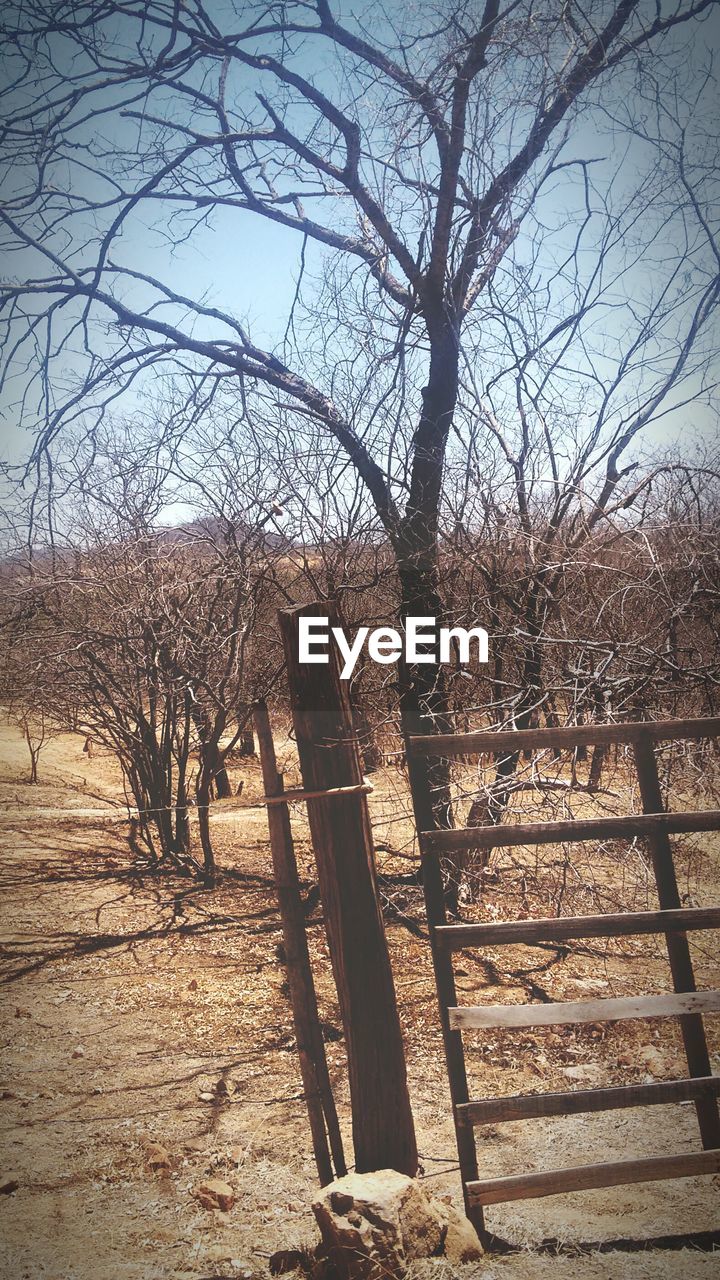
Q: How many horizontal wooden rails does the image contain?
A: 6